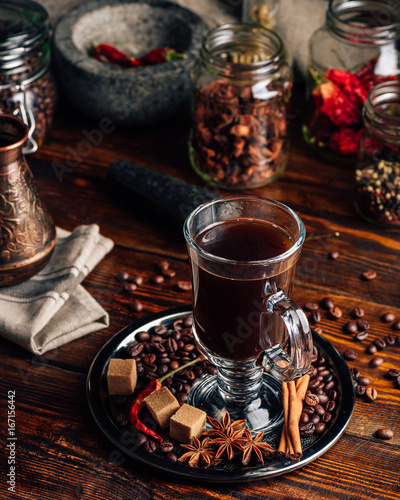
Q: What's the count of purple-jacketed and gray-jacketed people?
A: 0